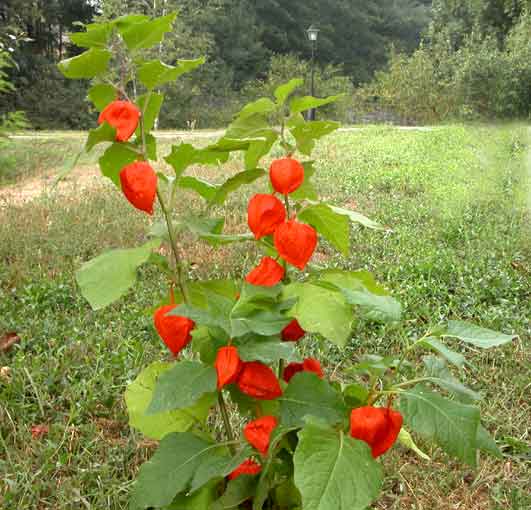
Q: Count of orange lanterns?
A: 14